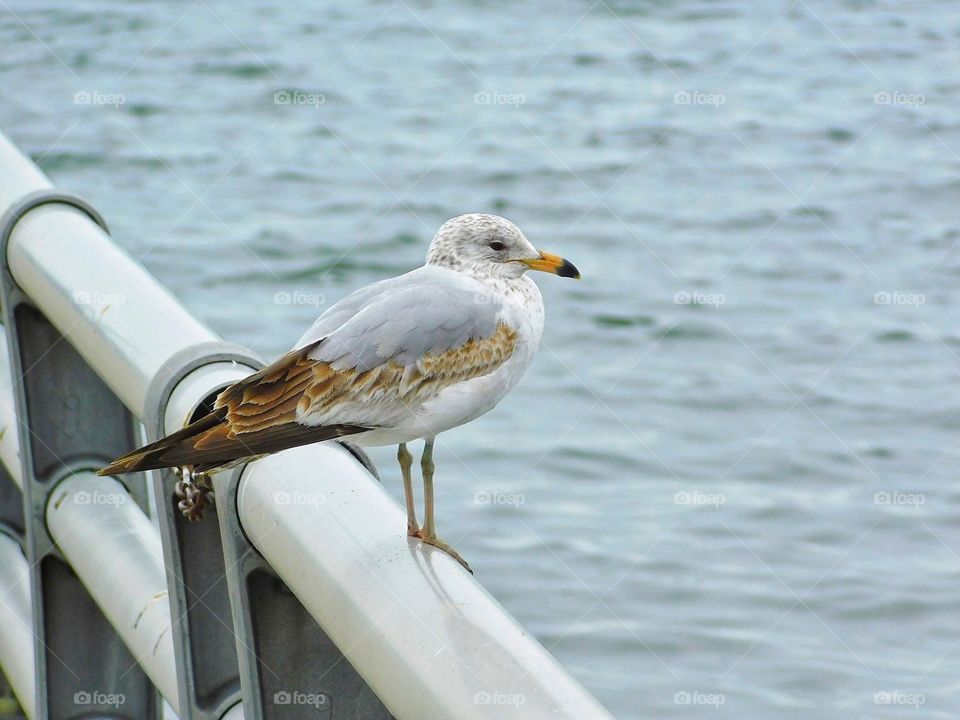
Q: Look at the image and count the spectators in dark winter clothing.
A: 0